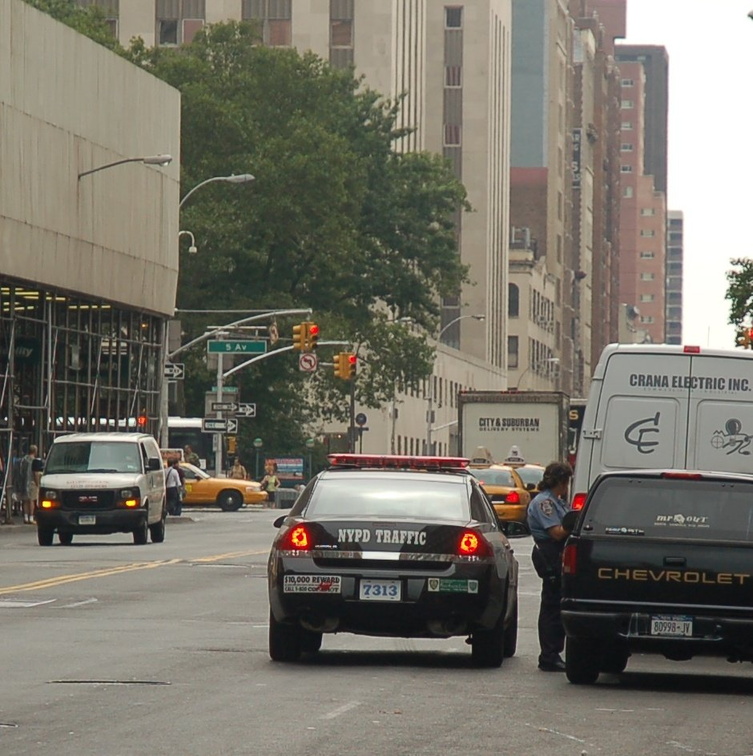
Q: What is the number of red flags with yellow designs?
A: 0